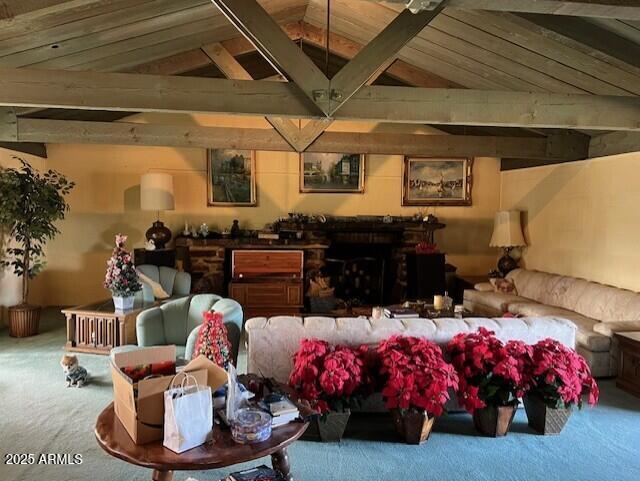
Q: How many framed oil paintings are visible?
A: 3